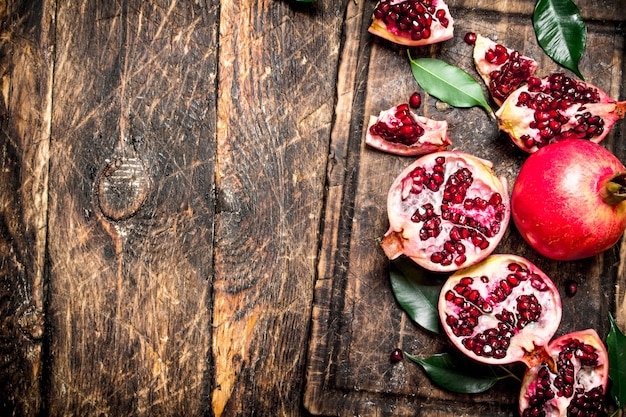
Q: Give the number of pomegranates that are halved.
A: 2